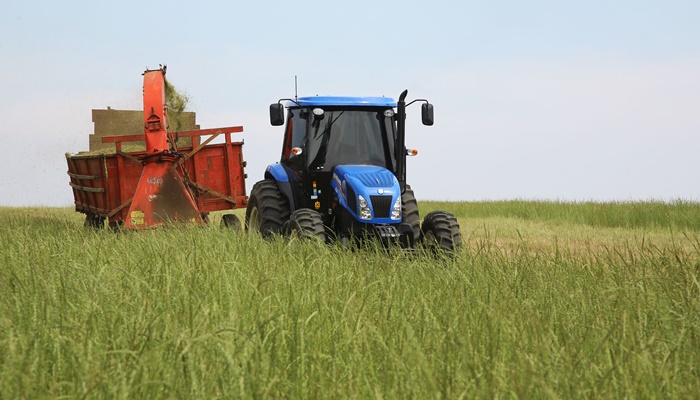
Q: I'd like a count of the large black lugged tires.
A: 4